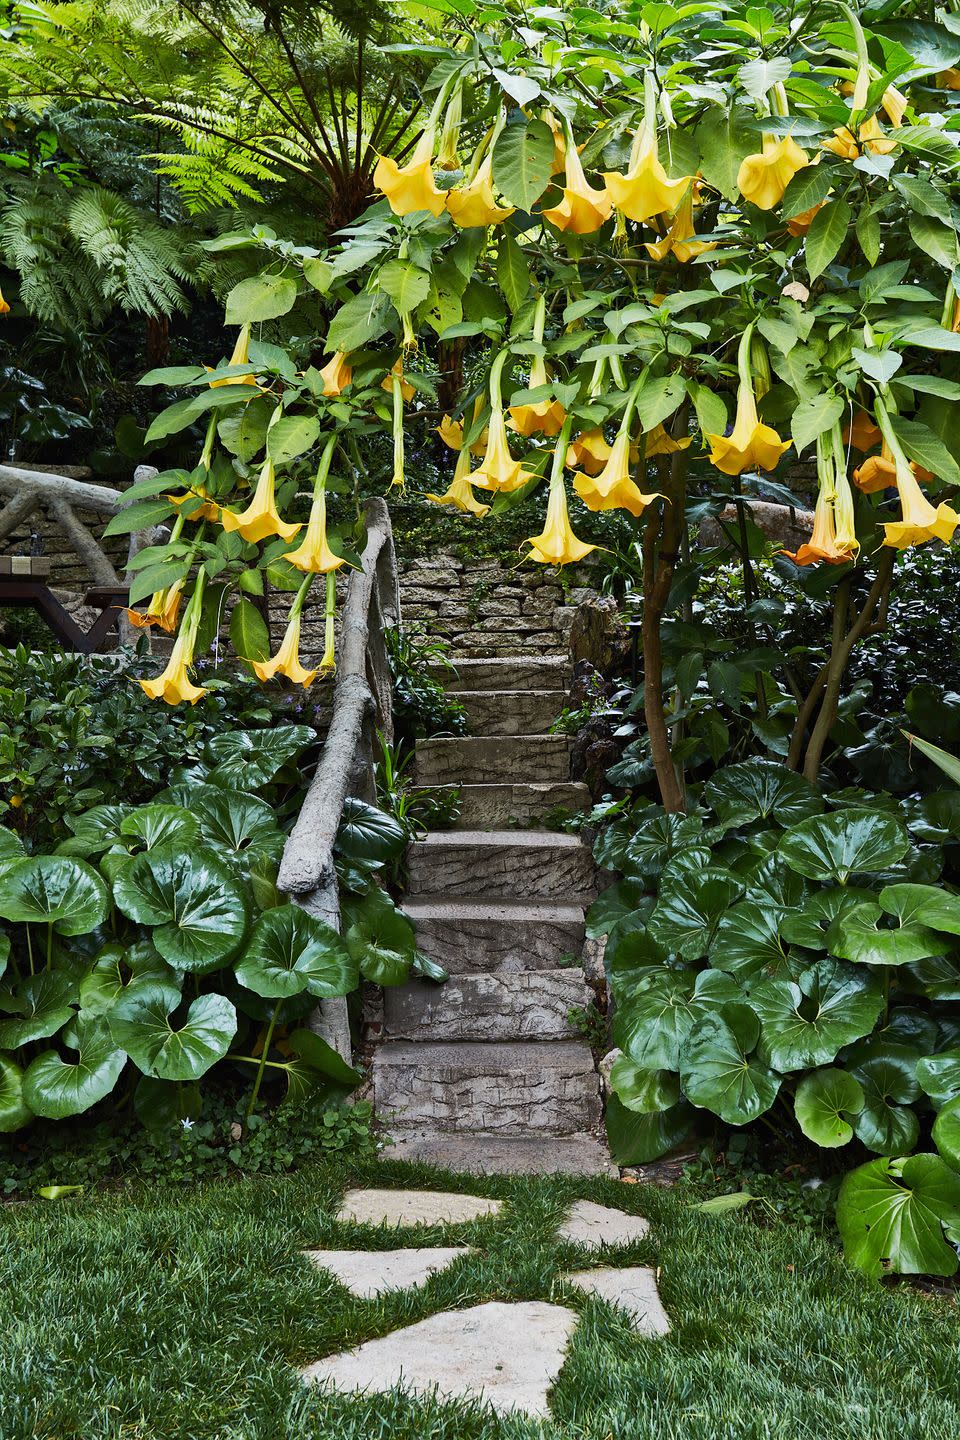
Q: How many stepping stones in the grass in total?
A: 5